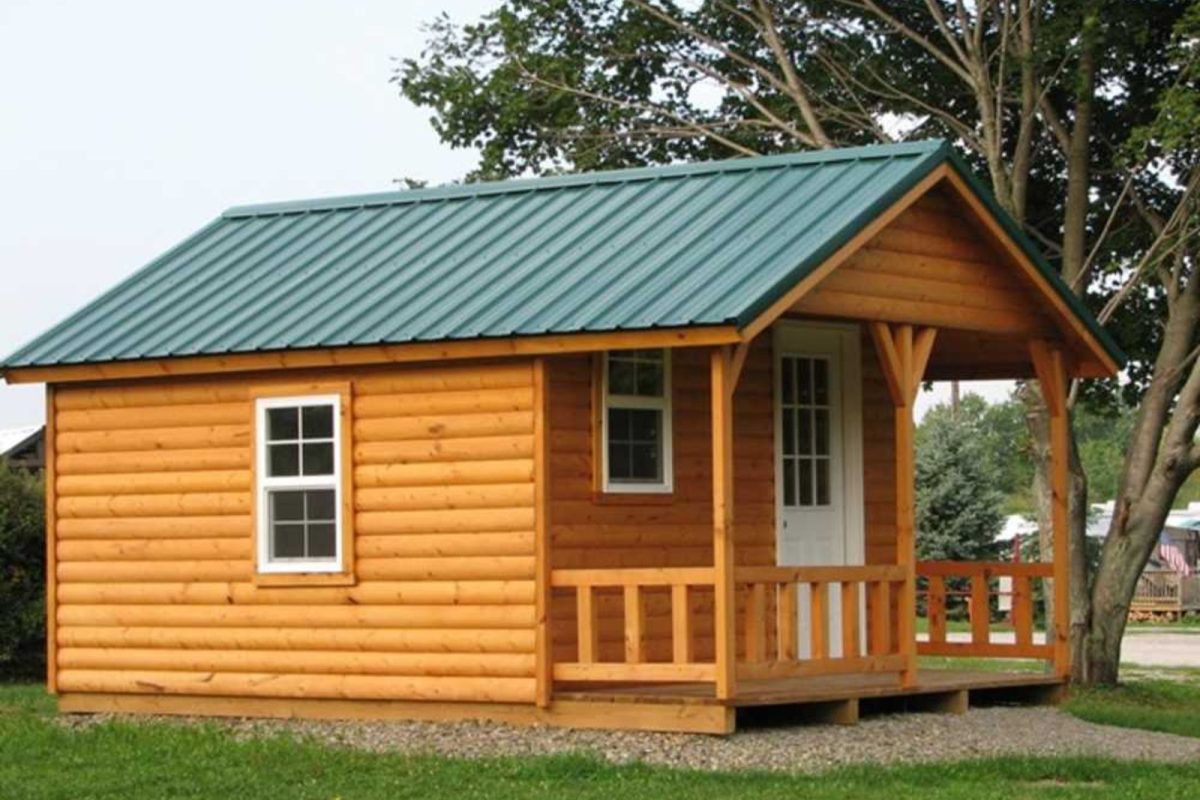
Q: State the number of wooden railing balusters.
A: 11